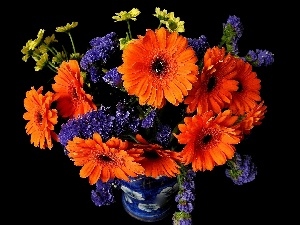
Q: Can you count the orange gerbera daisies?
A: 9